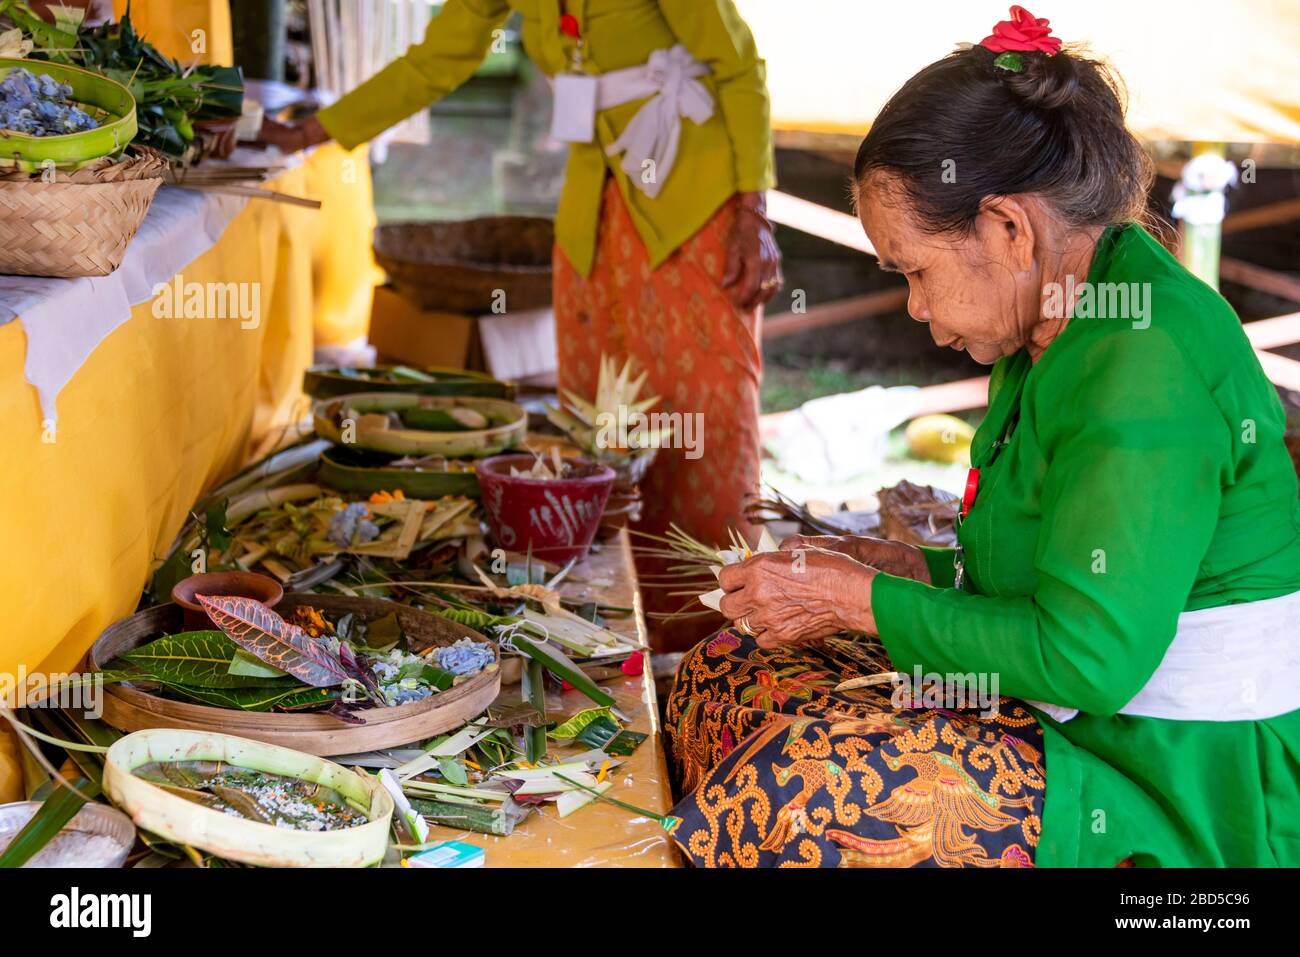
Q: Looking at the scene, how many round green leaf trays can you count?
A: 5